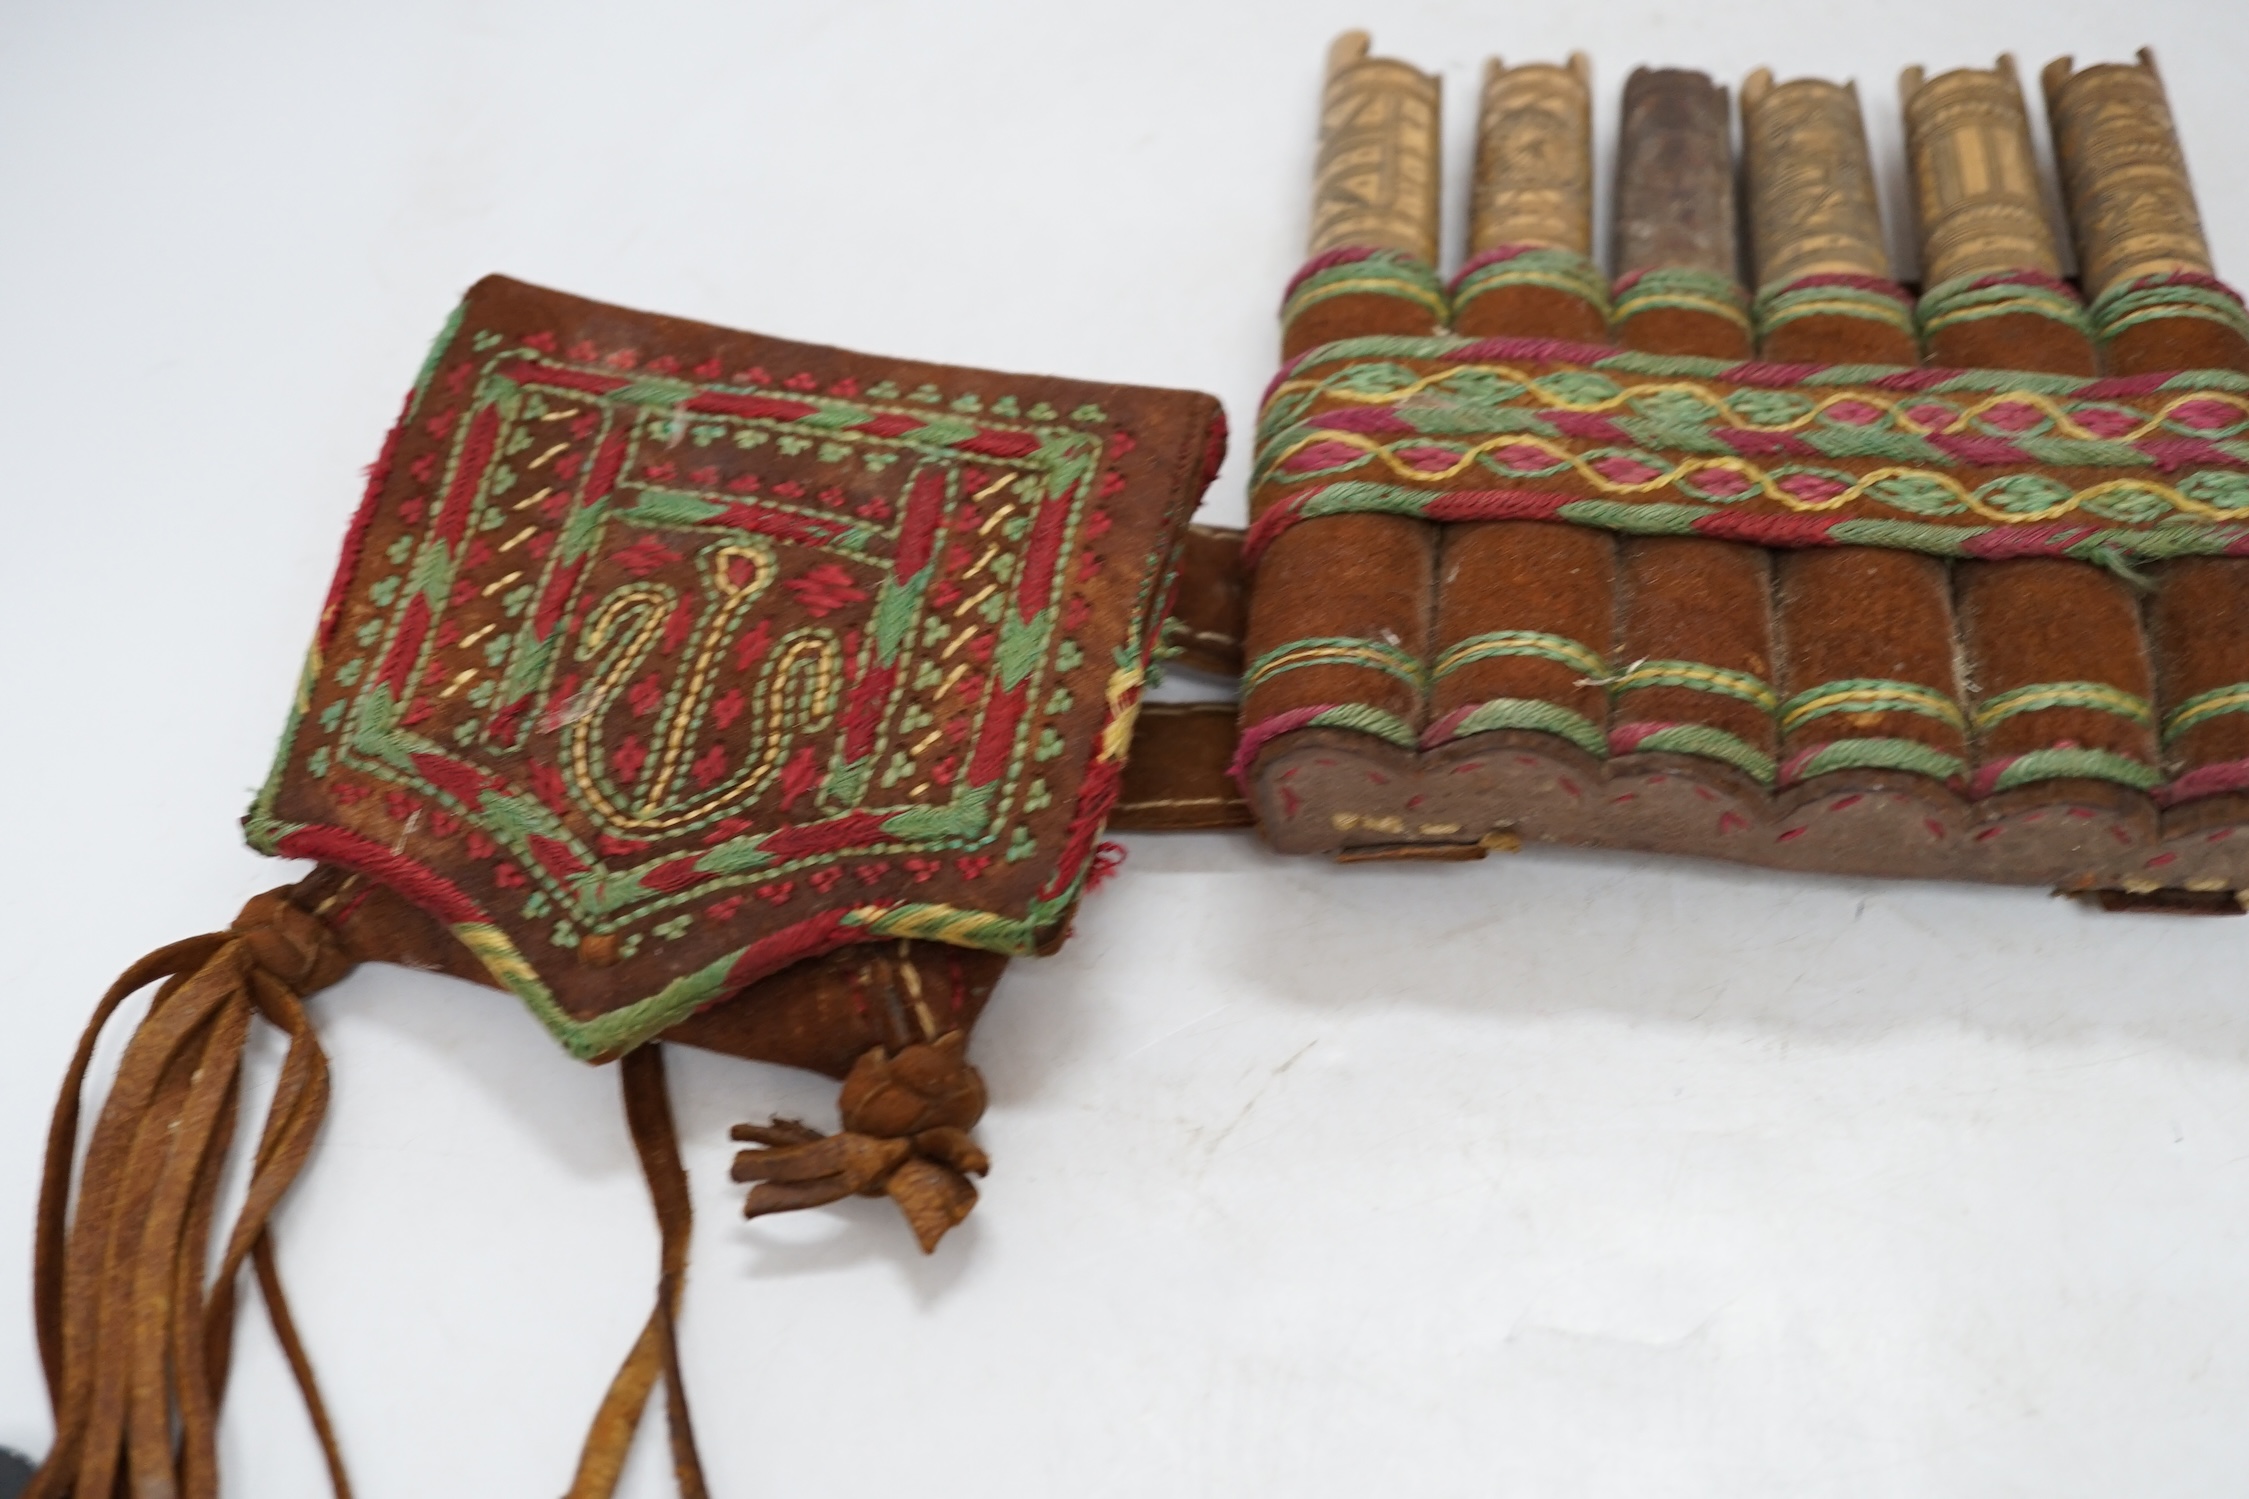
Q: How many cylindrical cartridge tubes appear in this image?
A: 6